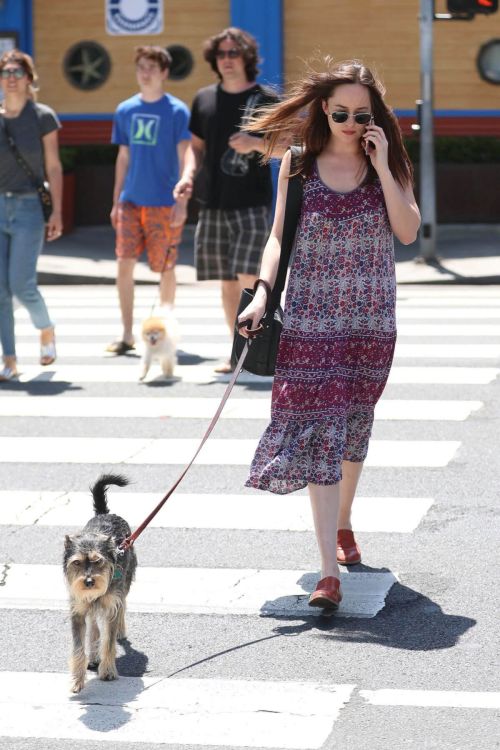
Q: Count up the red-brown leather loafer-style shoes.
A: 2